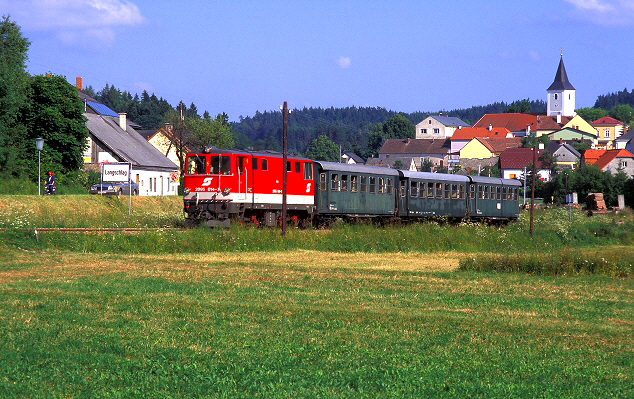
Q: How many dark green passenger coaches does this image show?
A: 3